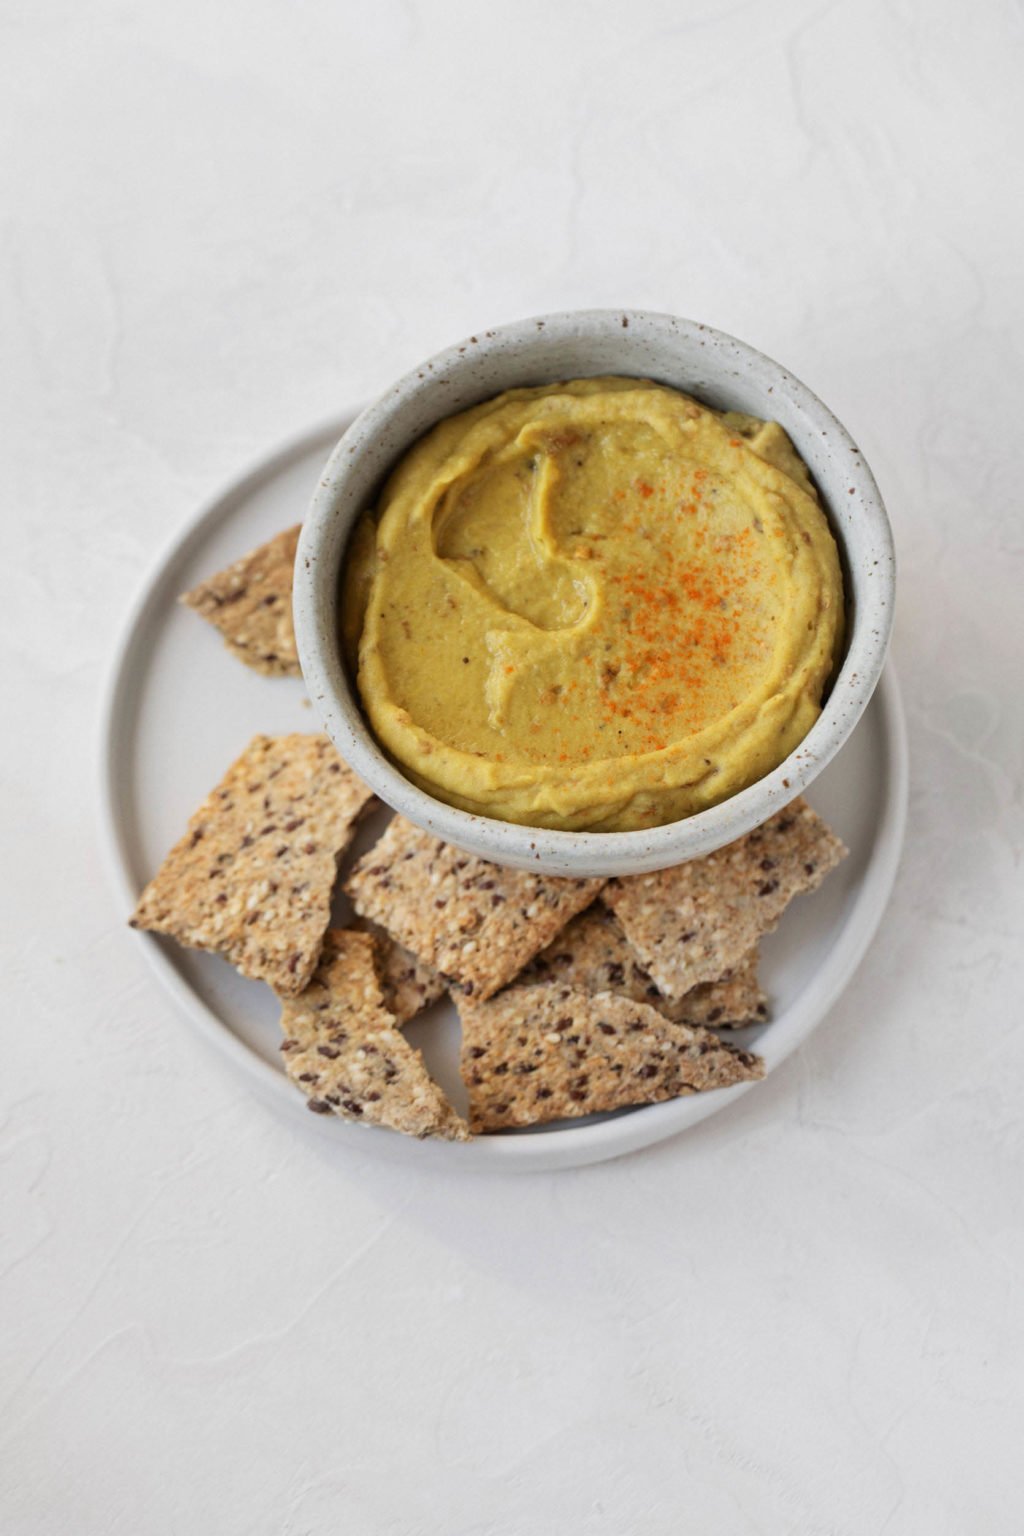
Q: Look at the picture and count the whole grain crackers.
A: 8